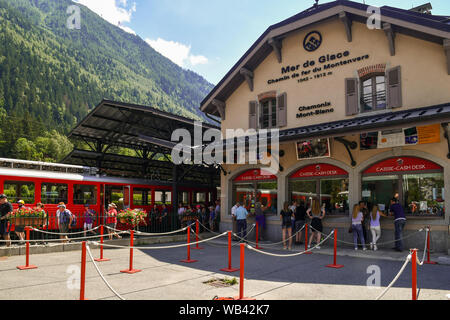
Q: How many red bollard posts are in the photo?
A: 13